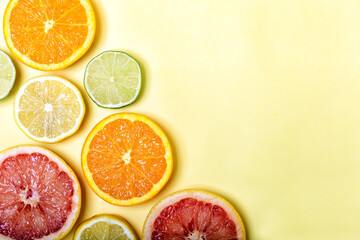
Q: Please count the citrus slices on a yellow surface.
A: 8